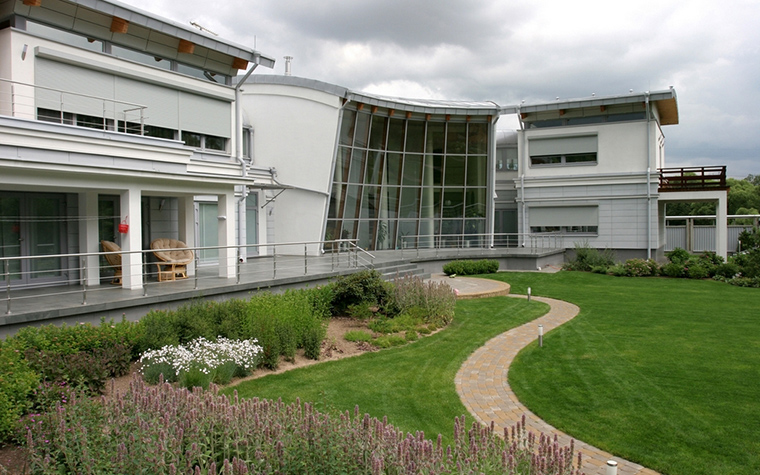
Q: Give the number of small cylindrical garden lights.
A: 3